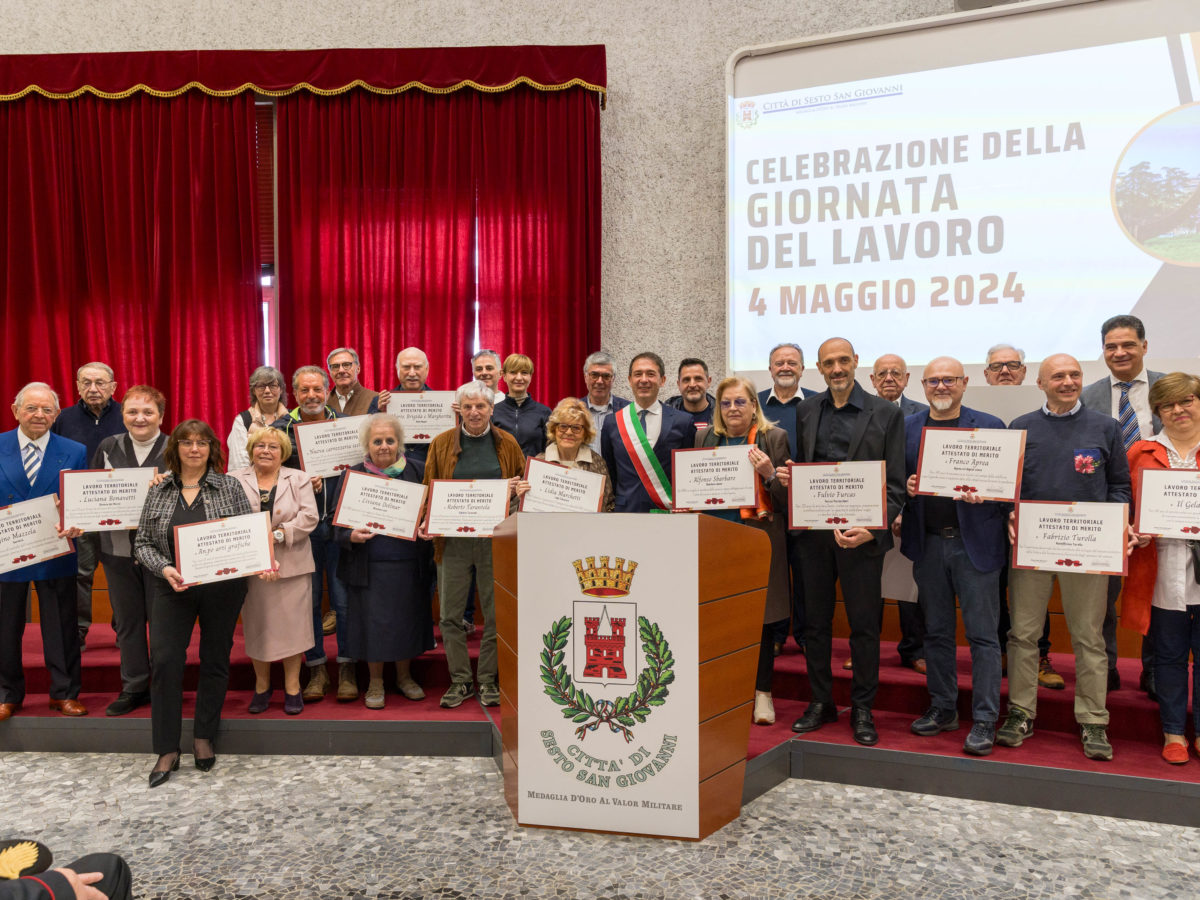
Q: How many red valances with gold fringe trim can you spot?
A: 1